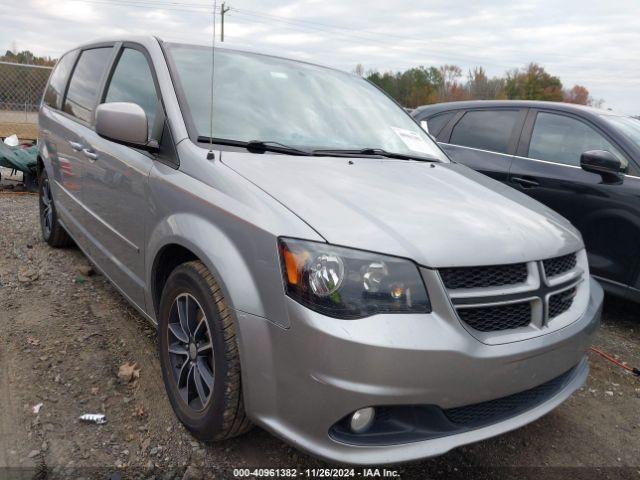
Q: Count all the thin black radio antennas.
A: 1